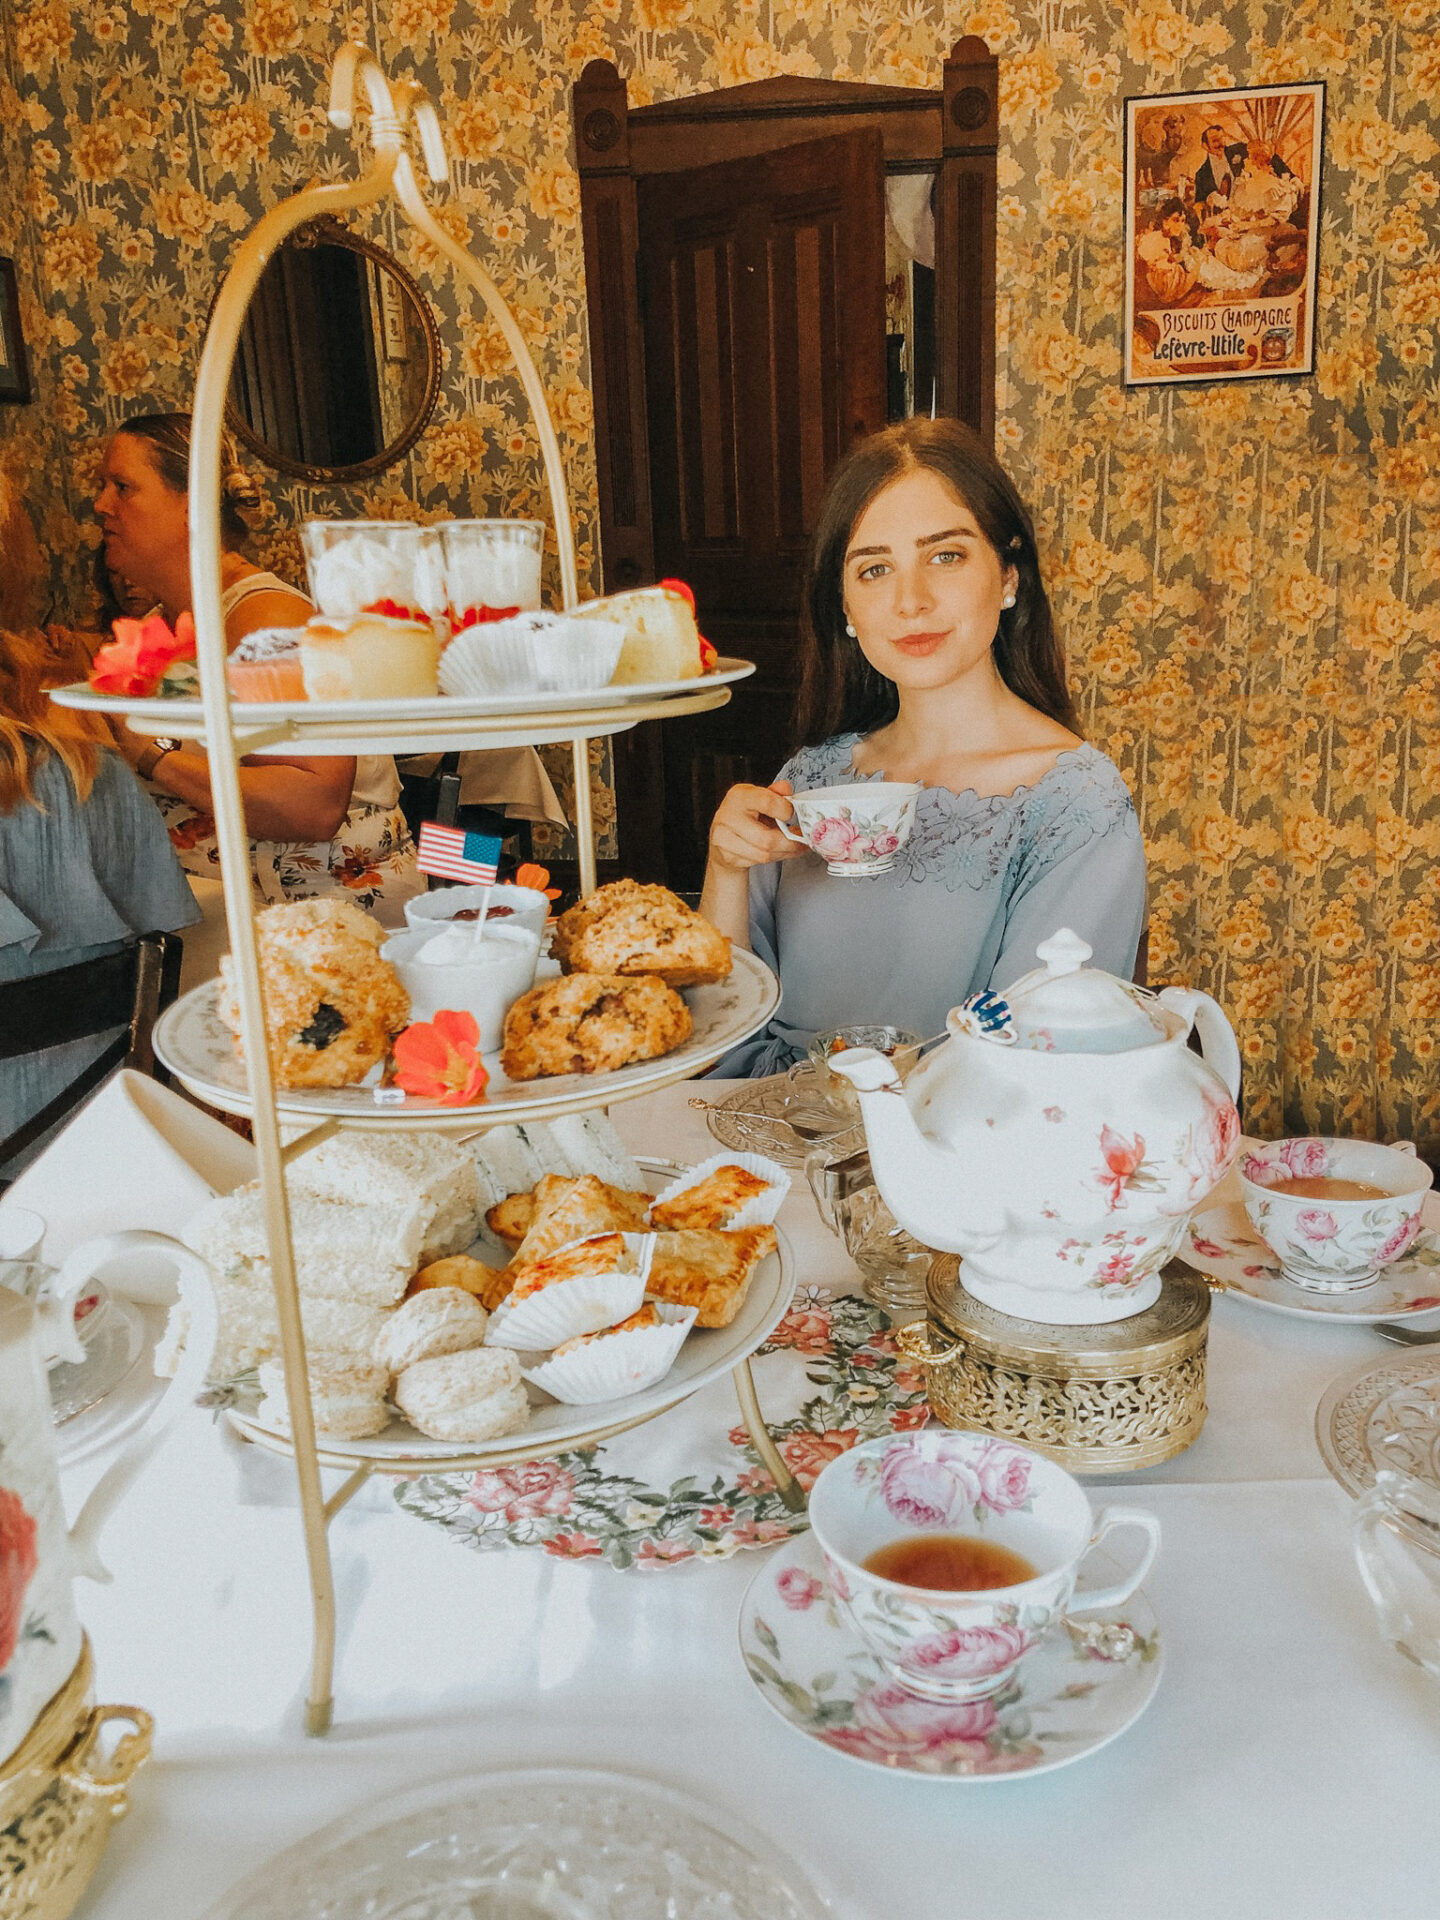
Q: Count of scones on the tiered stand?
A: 4